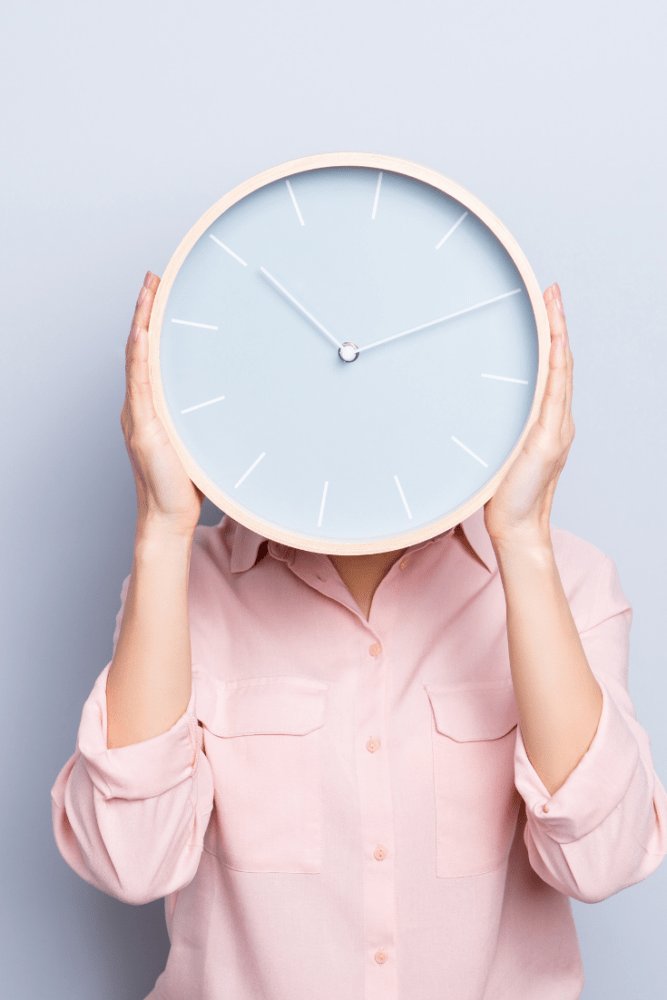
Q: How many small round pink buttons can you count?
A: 5